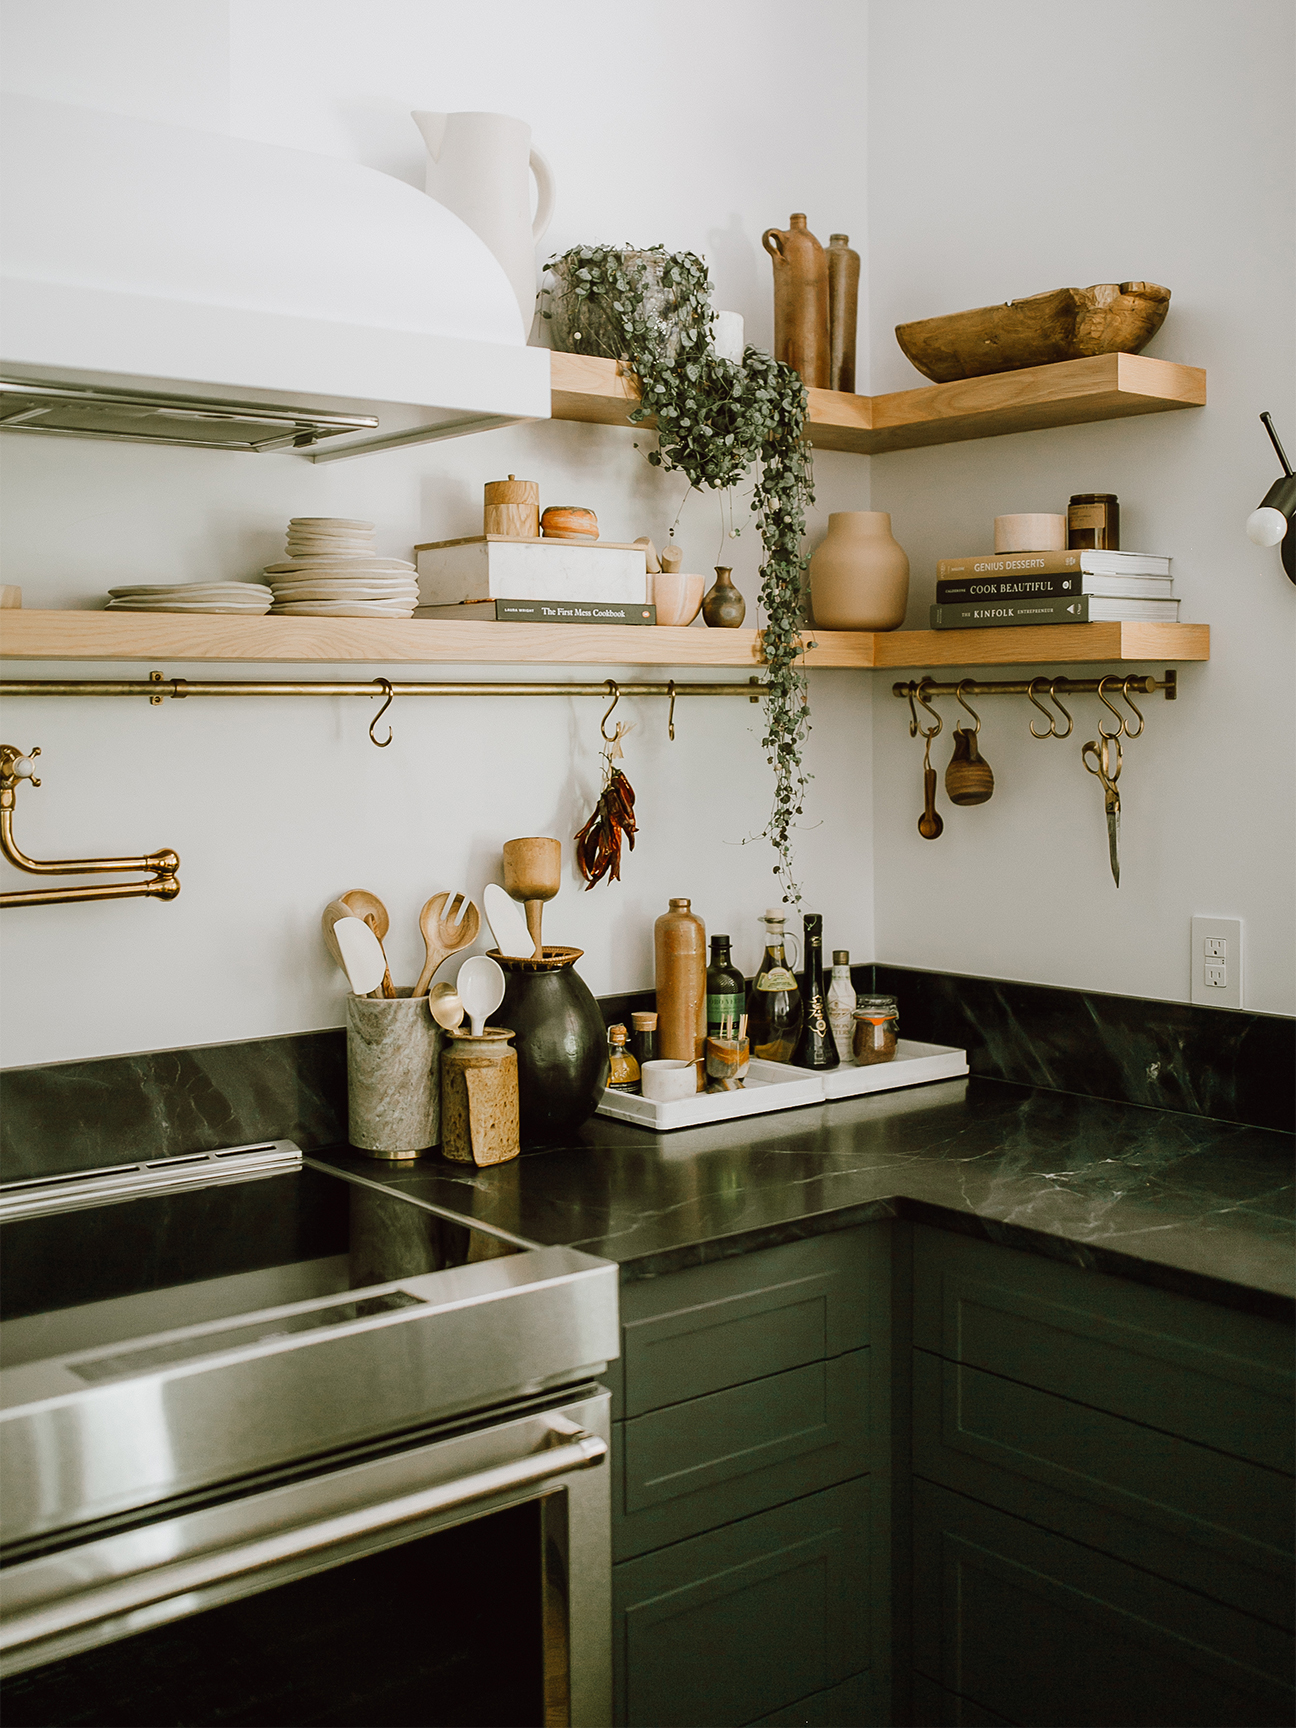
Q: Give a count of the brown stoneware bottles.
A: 3